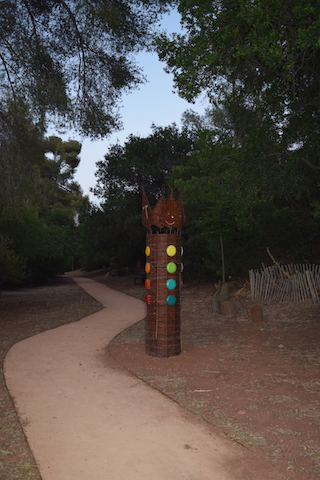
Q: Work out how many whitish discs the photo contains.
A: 2